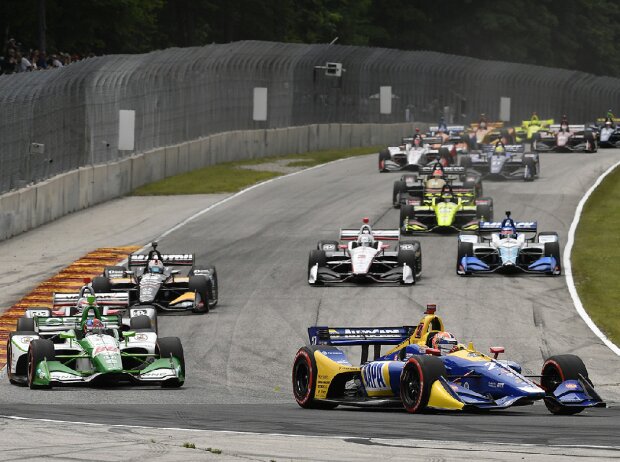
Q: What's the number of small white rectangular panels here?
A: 4